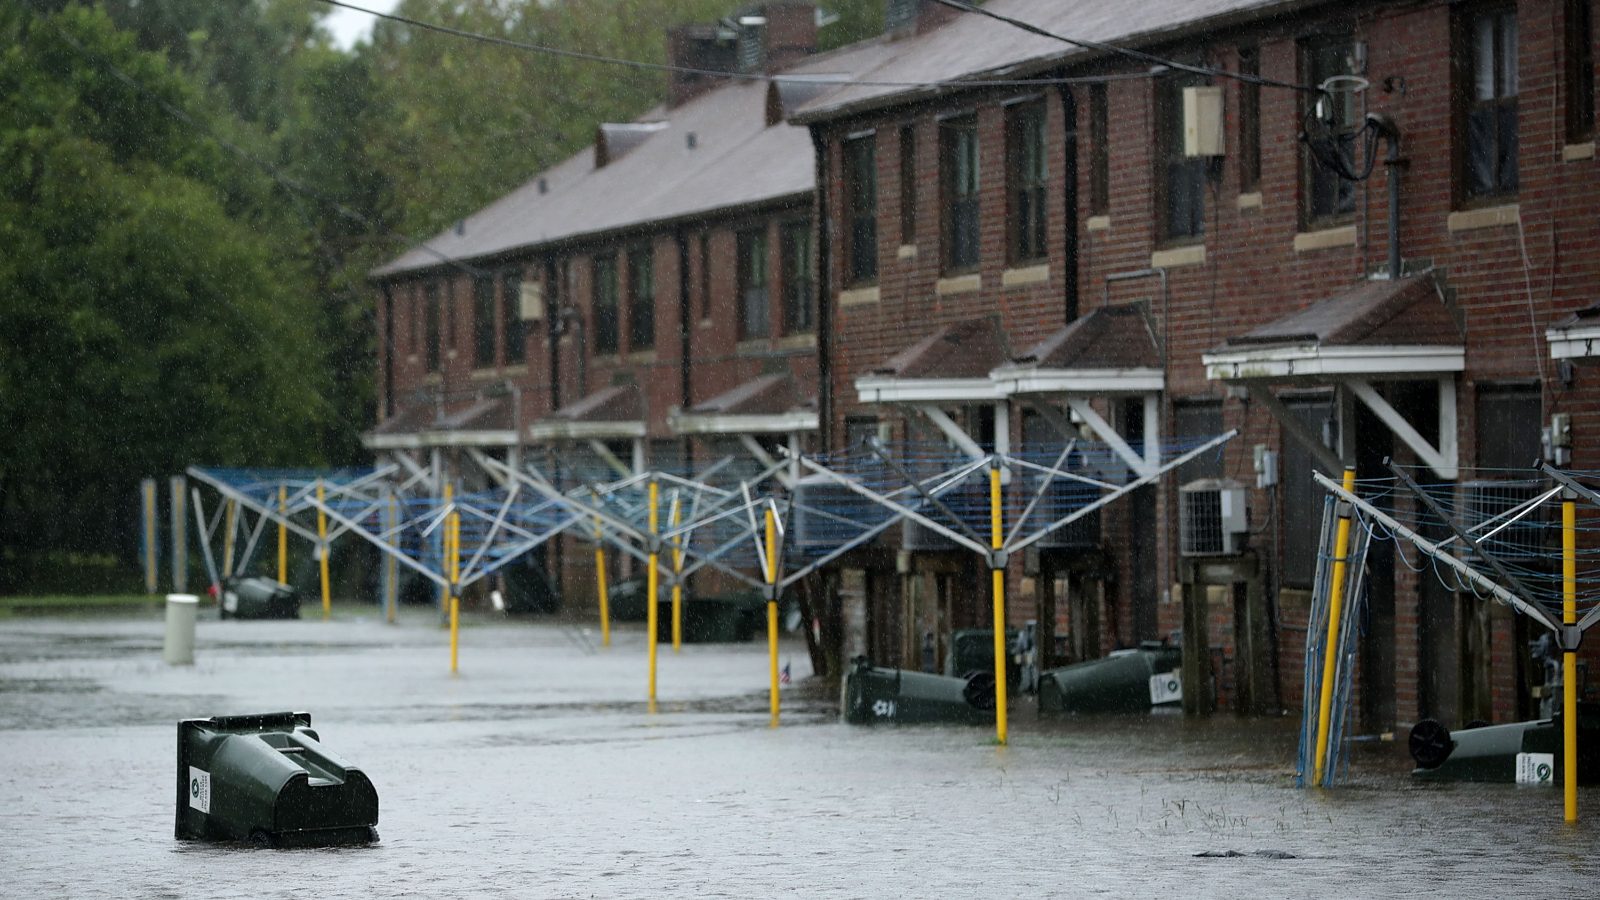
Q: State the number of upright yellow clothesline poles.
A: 15